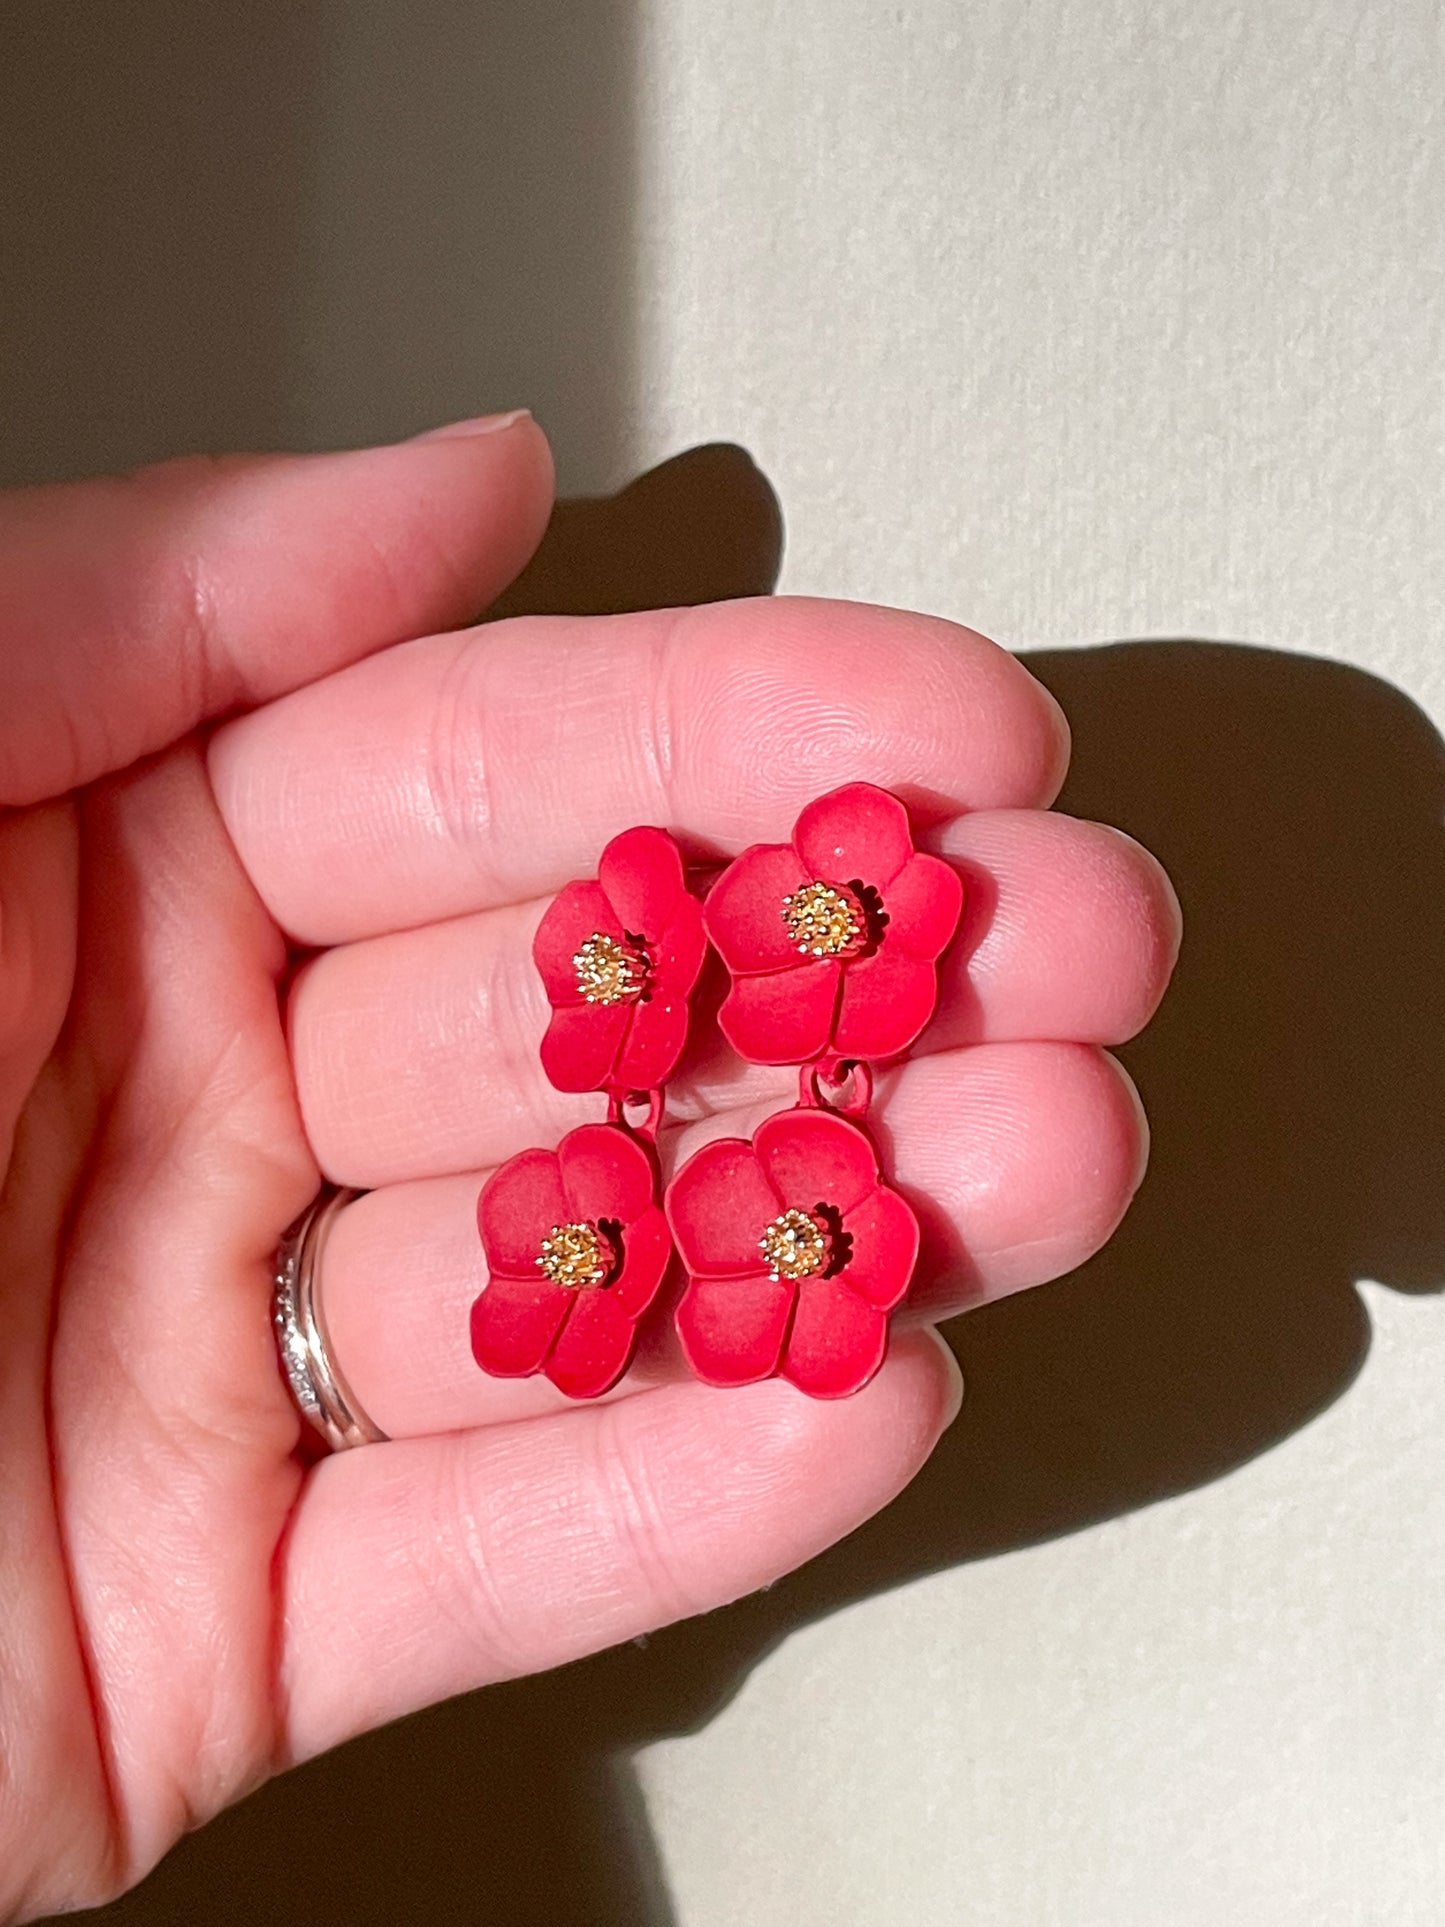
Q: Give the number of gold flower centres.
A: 4